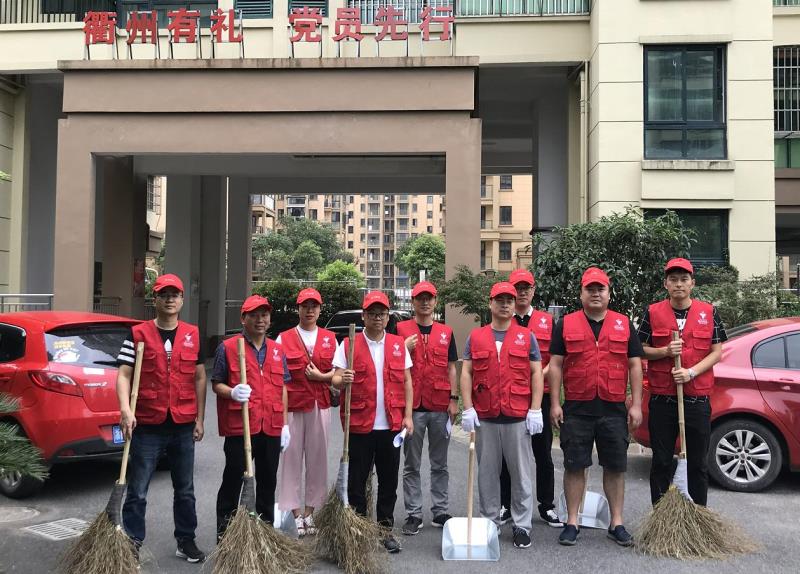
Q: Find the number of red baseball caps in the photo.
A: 9